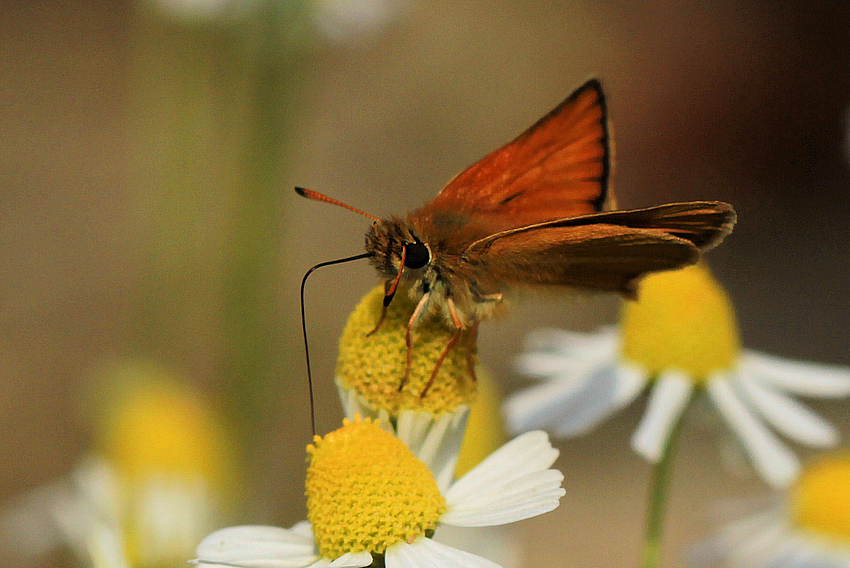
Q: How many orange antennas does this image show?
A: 2